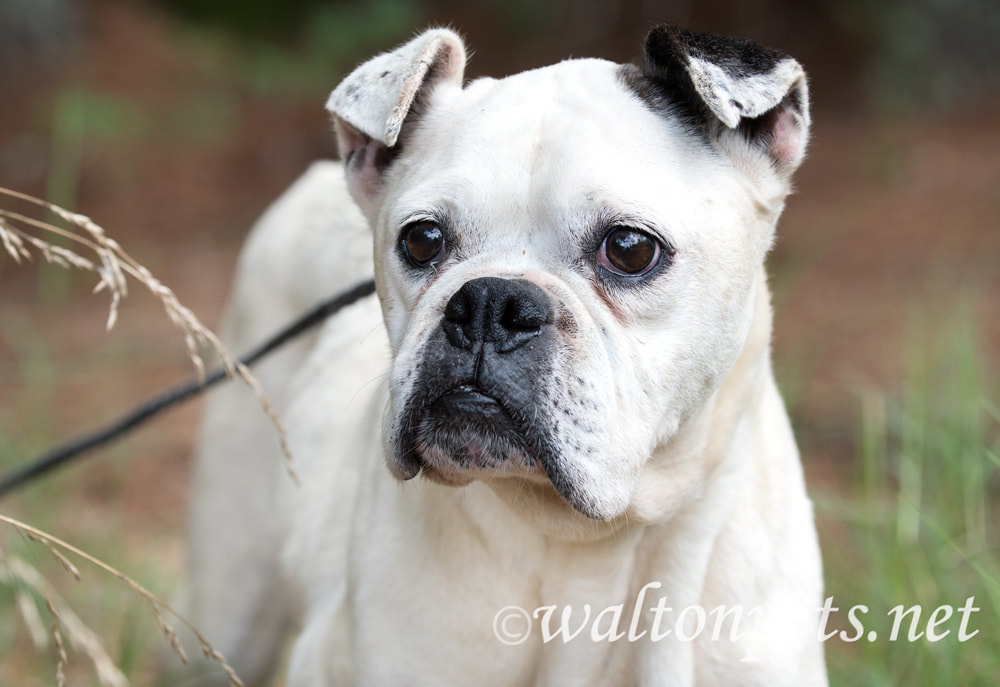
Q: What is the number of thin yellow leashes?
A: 0